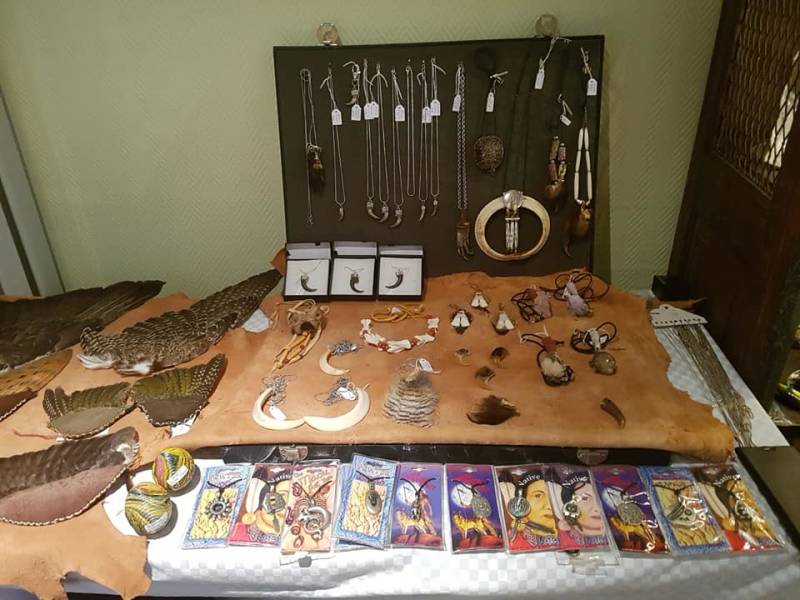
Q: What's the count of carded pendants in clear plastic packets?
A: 11